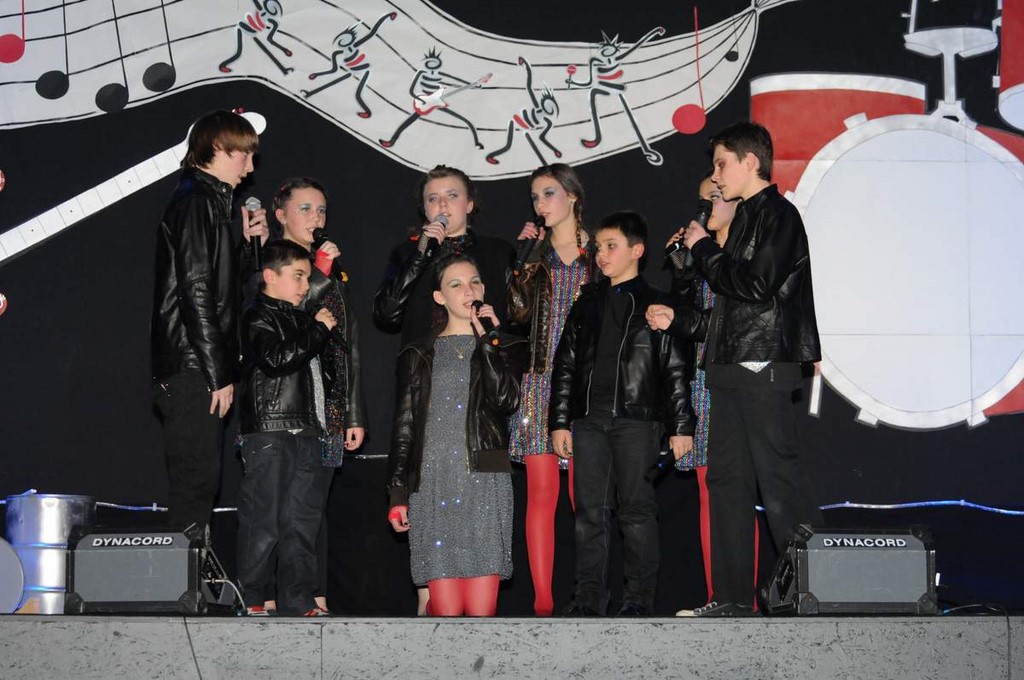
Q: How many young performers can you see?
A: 9